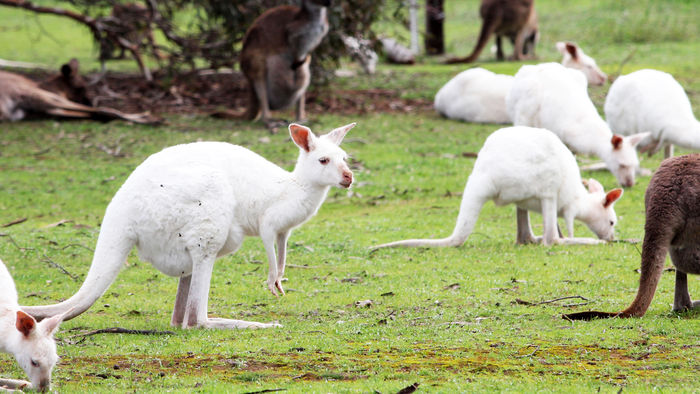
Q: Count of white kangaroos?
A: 6